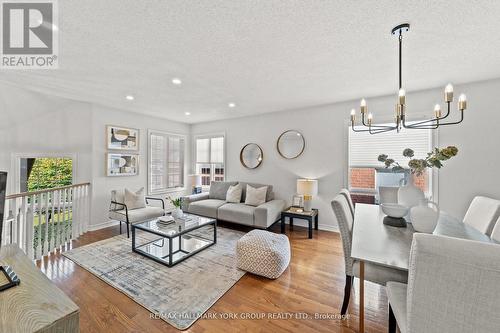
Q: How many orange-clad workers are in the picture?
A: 0